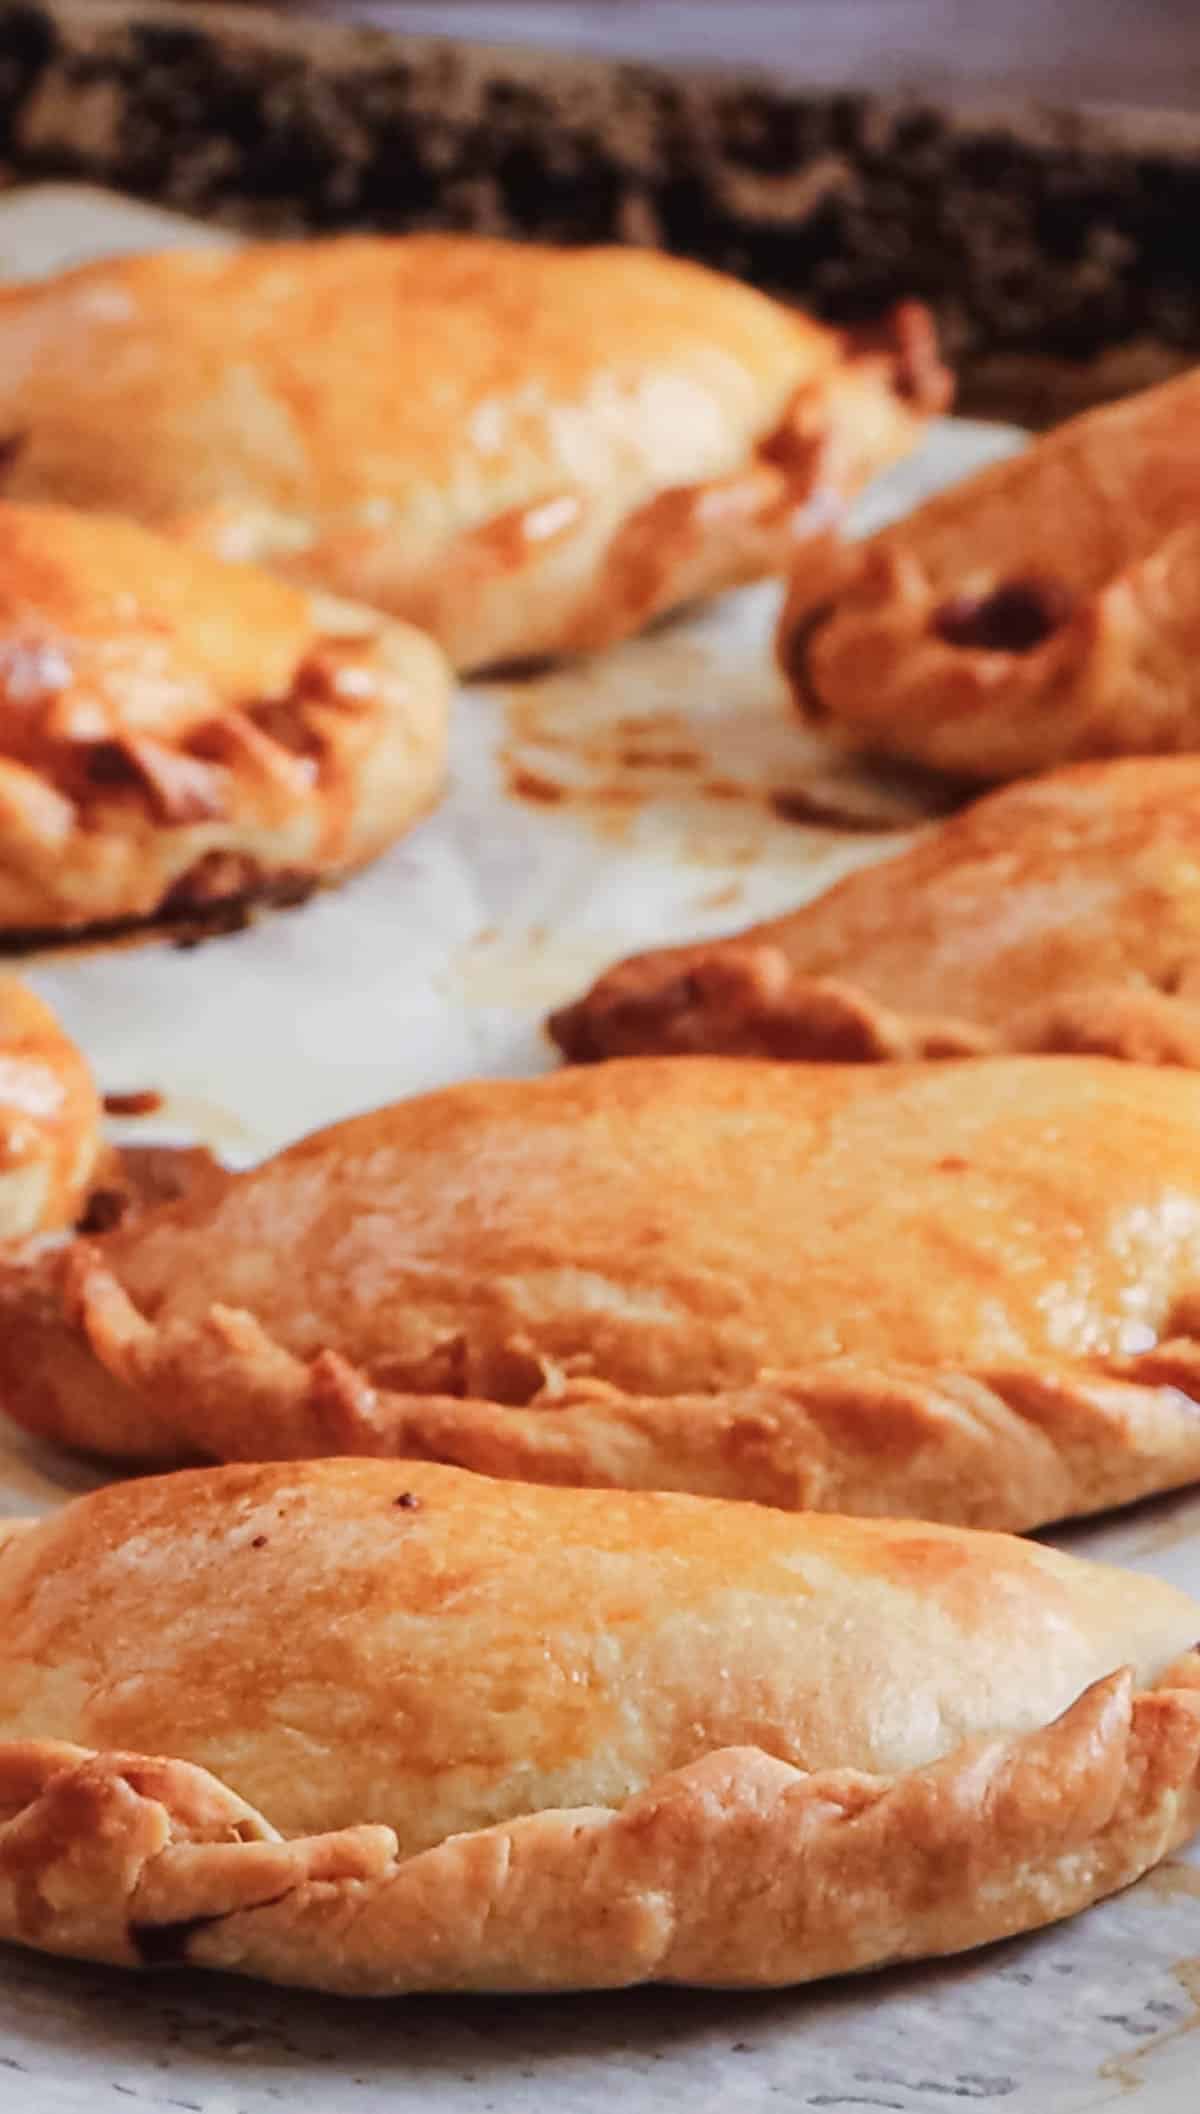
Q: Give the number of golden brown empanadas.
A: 7